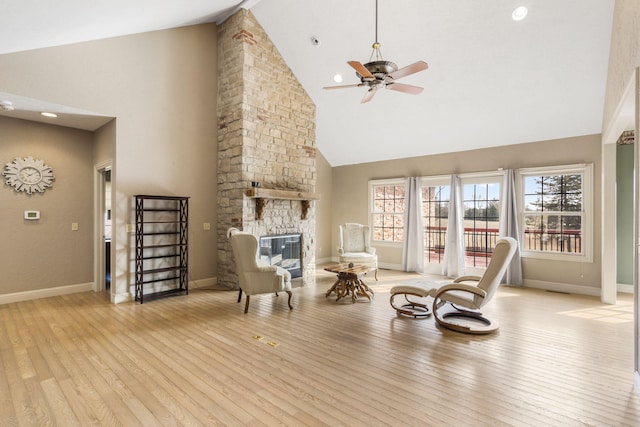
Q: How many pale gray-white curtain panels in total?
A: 3